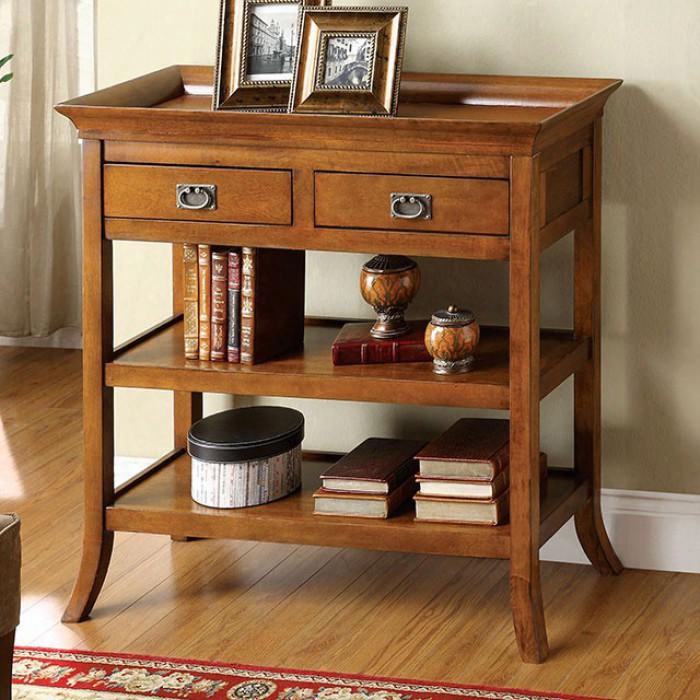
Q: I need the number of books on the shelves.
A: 11